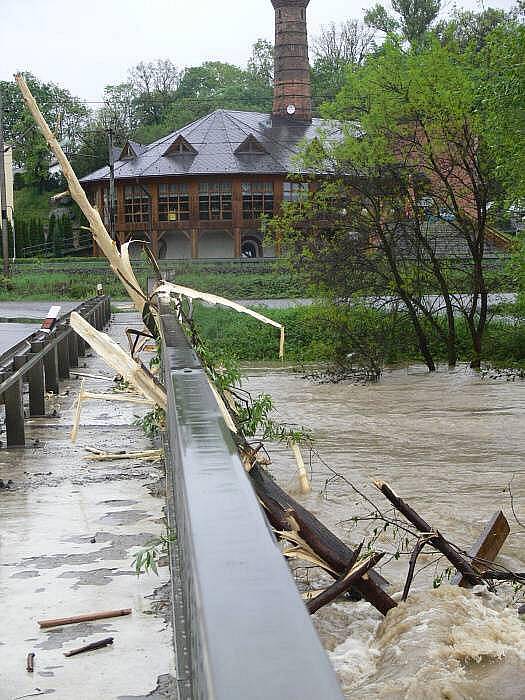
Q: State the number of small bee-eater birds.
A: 0